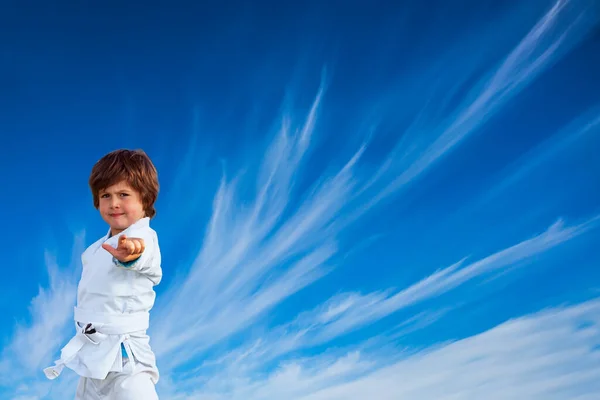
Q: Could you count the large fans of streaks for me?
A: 1